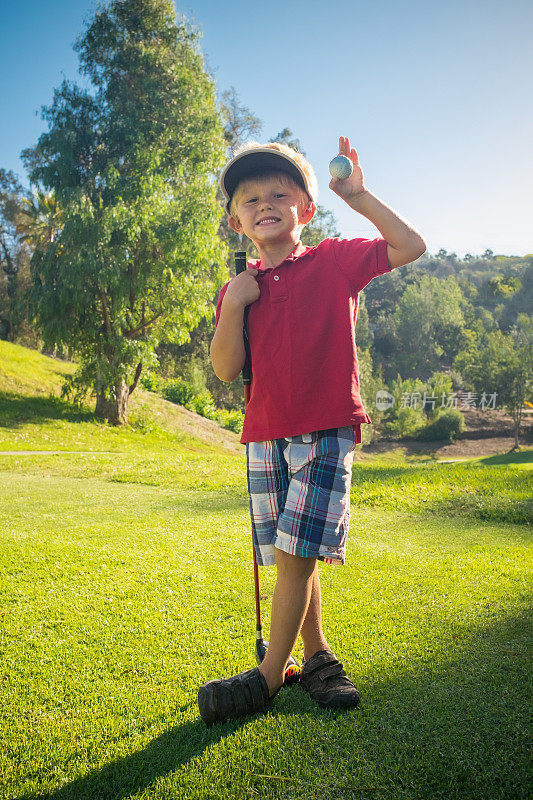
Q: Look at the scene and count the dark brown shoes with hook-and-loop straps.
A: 2